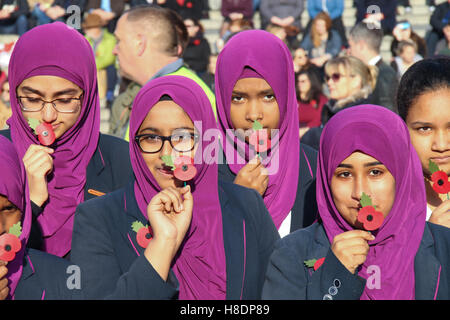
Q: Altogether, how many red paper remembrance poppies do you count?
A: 8